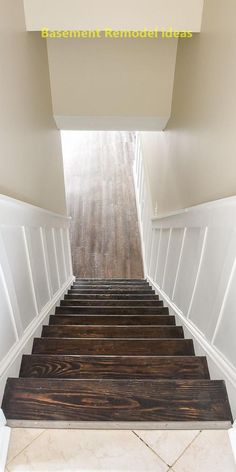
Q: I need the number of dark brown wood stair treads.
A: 12